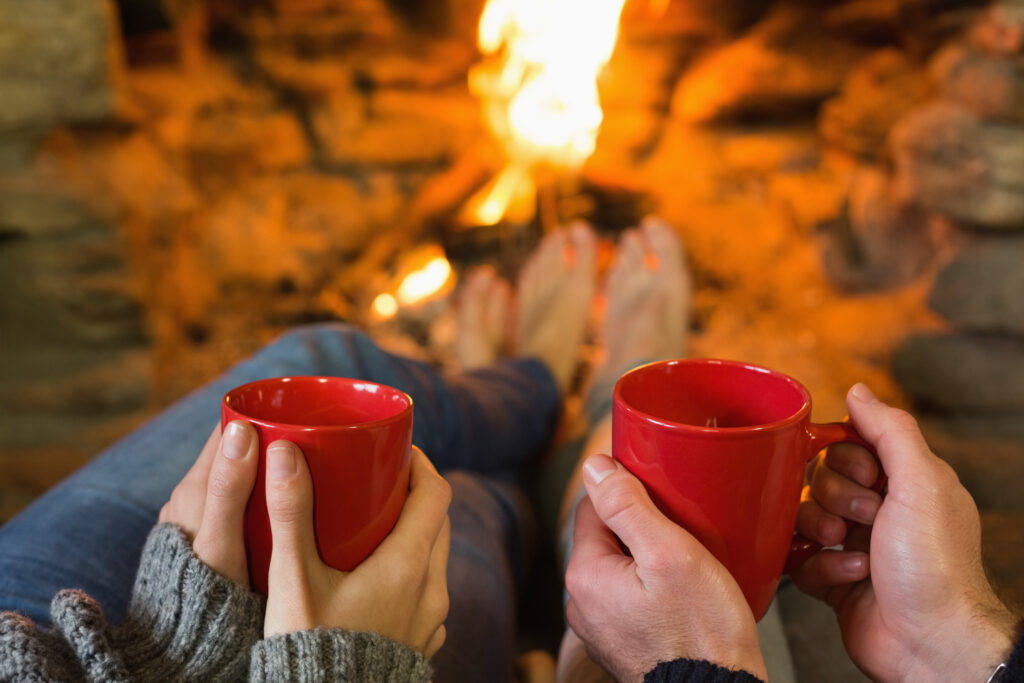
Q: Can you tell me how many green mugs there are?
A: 0